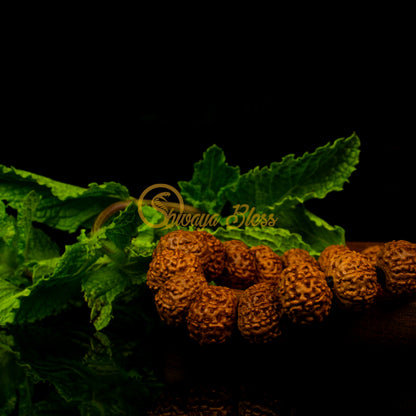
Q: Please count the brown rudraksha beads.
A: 14